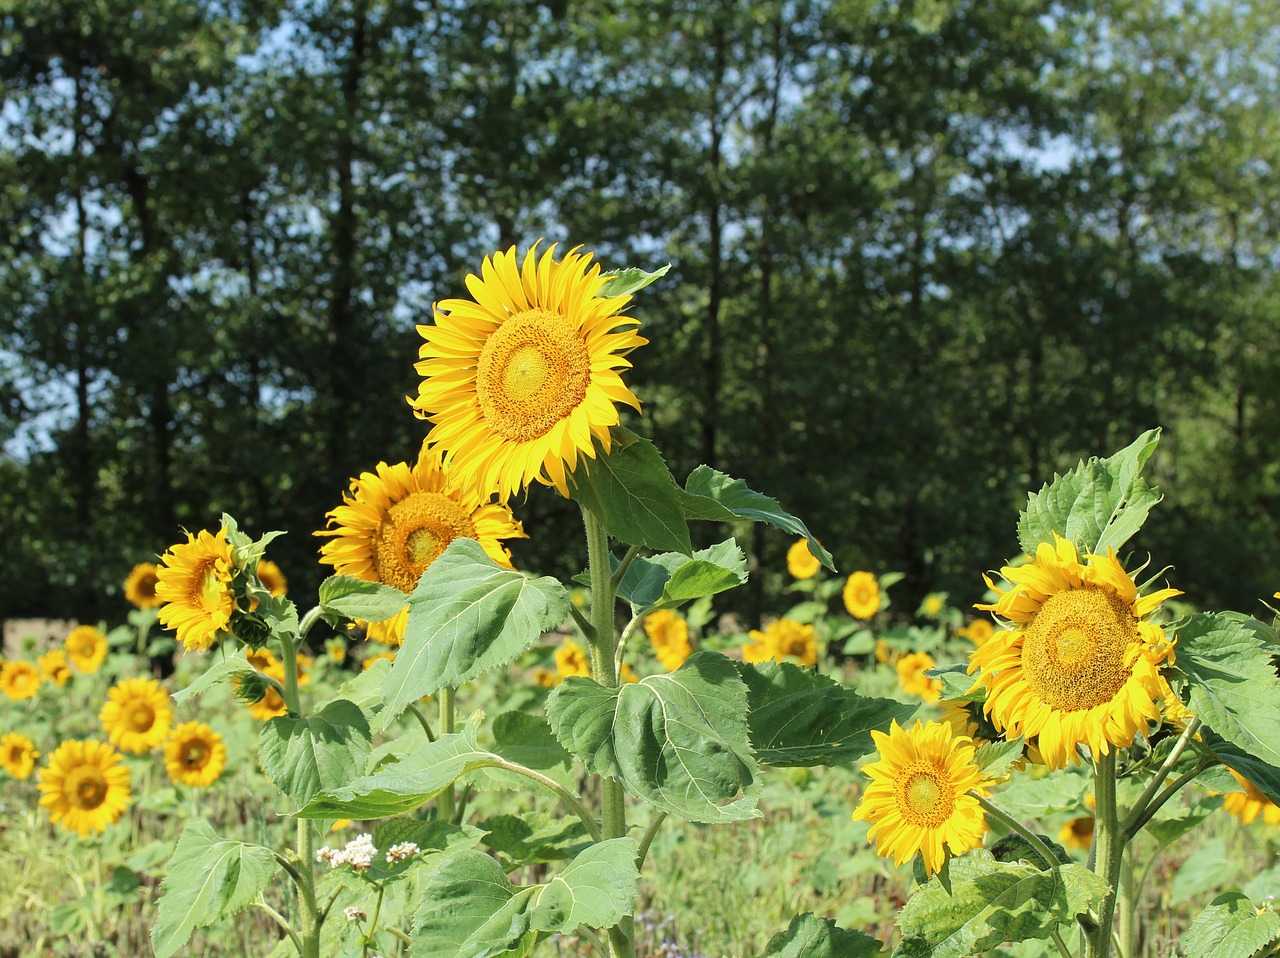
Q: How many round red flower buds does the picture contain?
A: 0